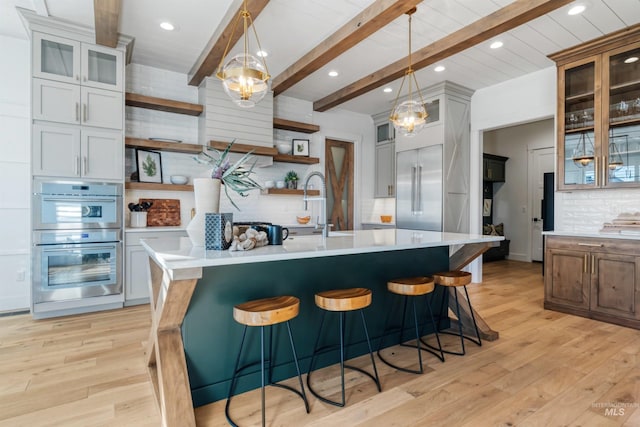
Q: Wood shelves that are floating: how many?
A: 6